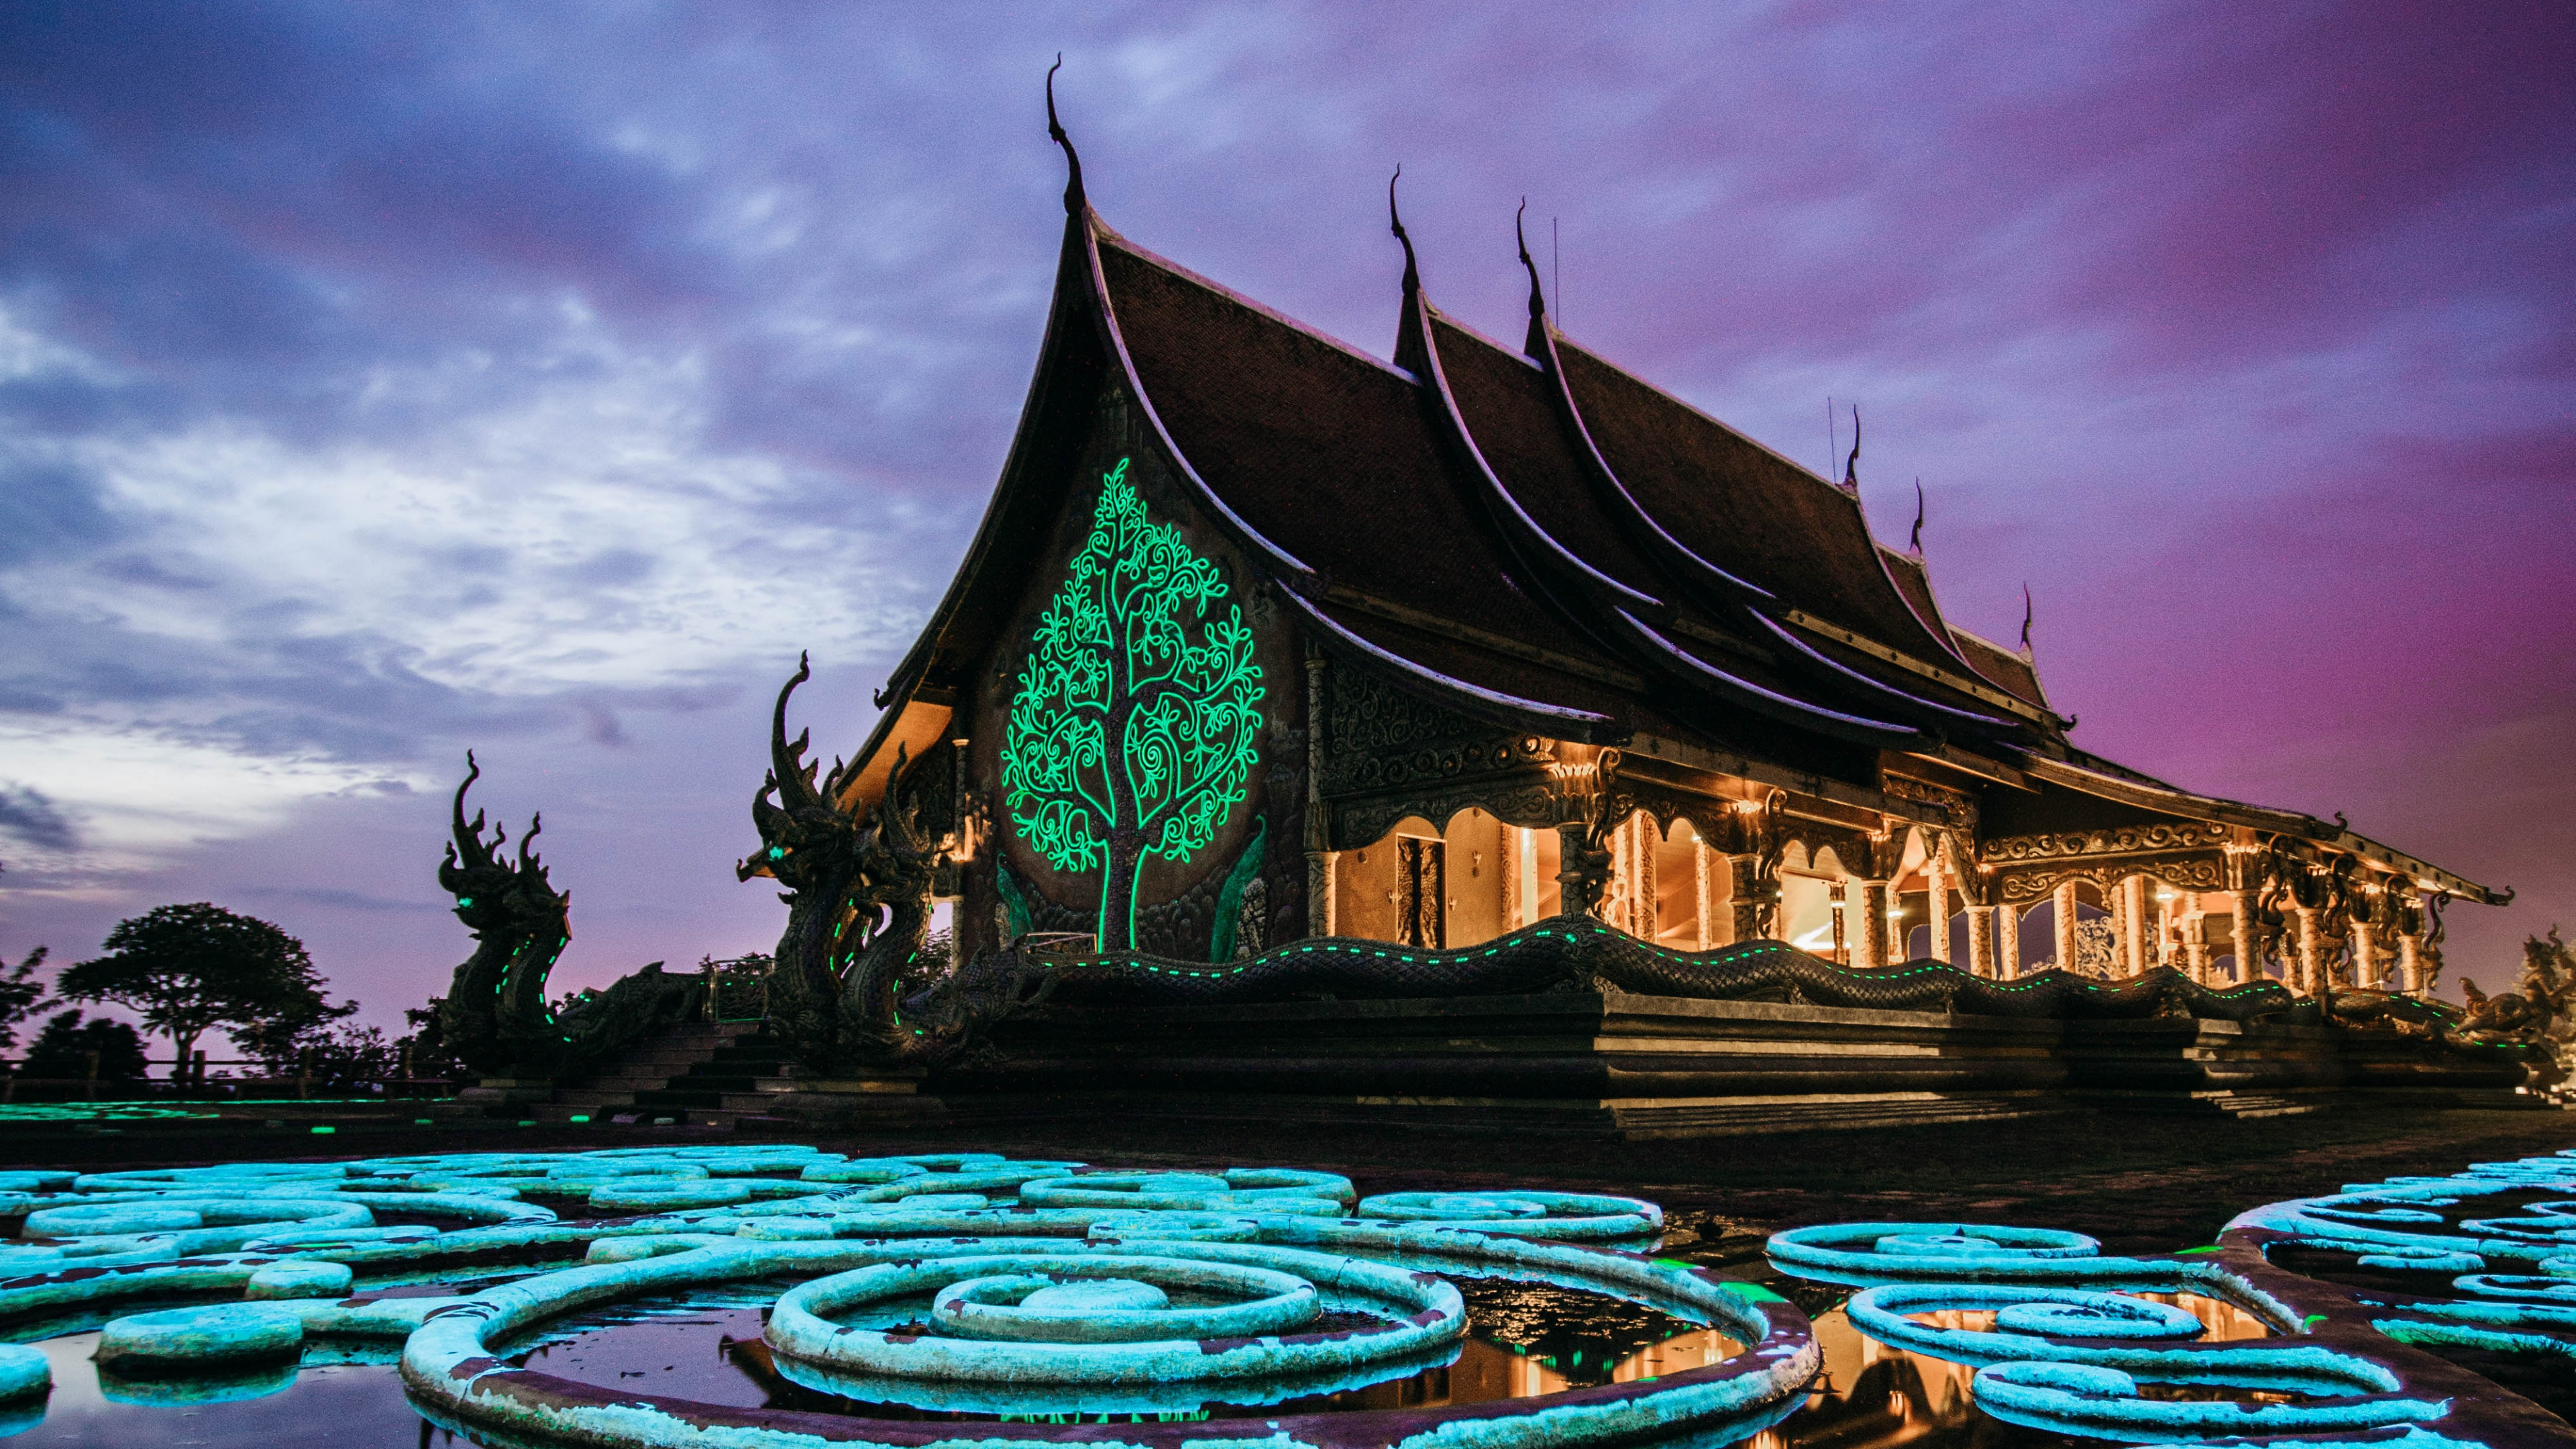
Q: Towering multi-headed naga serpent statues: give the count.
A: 2